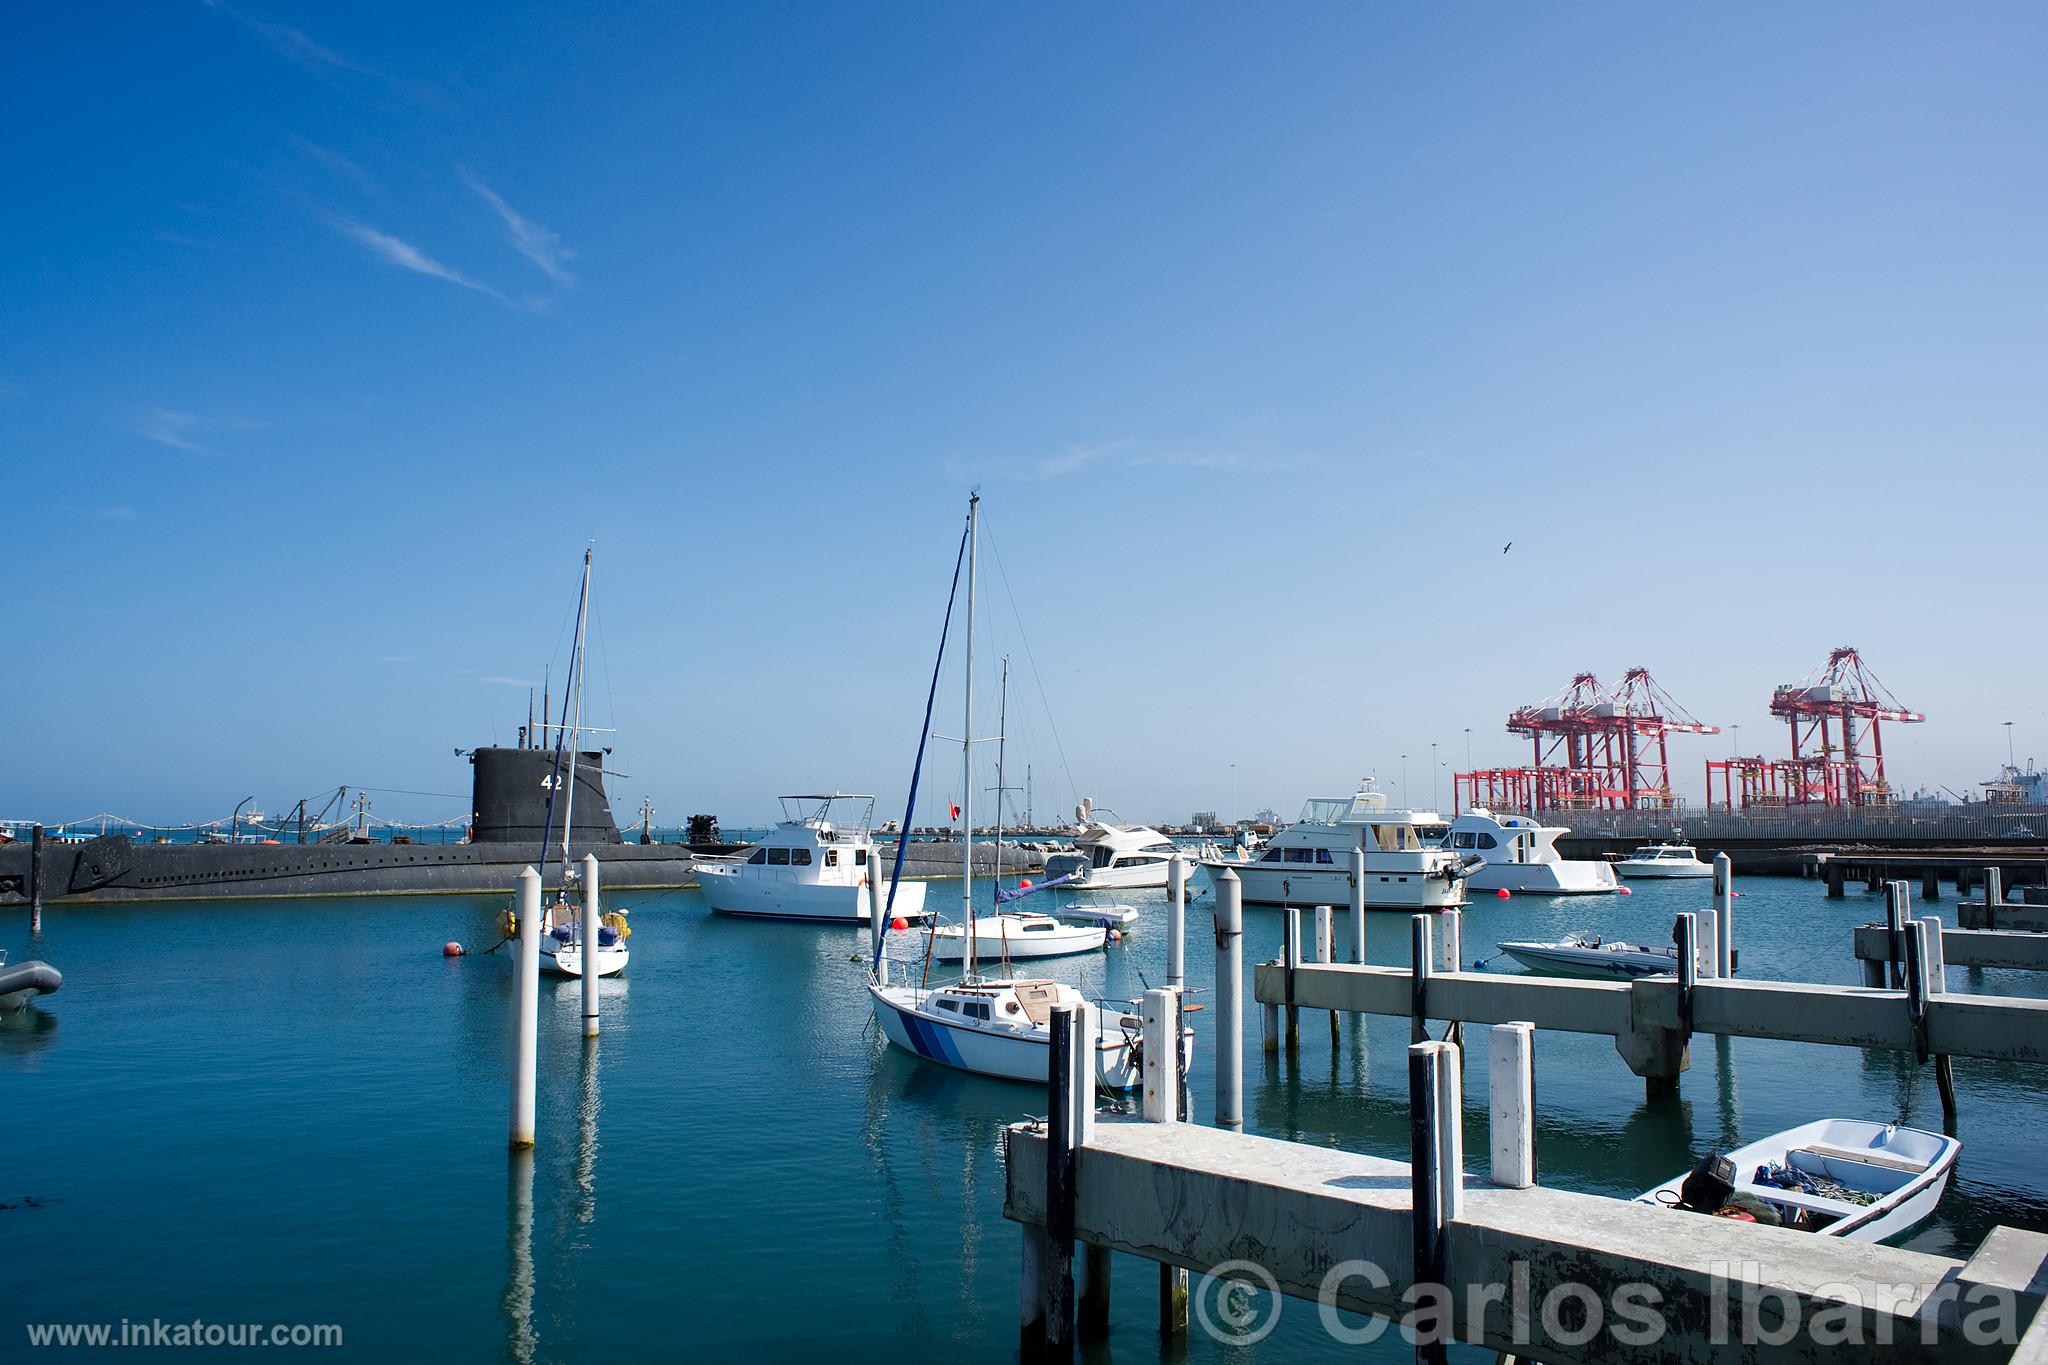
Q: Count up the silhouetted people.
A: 0